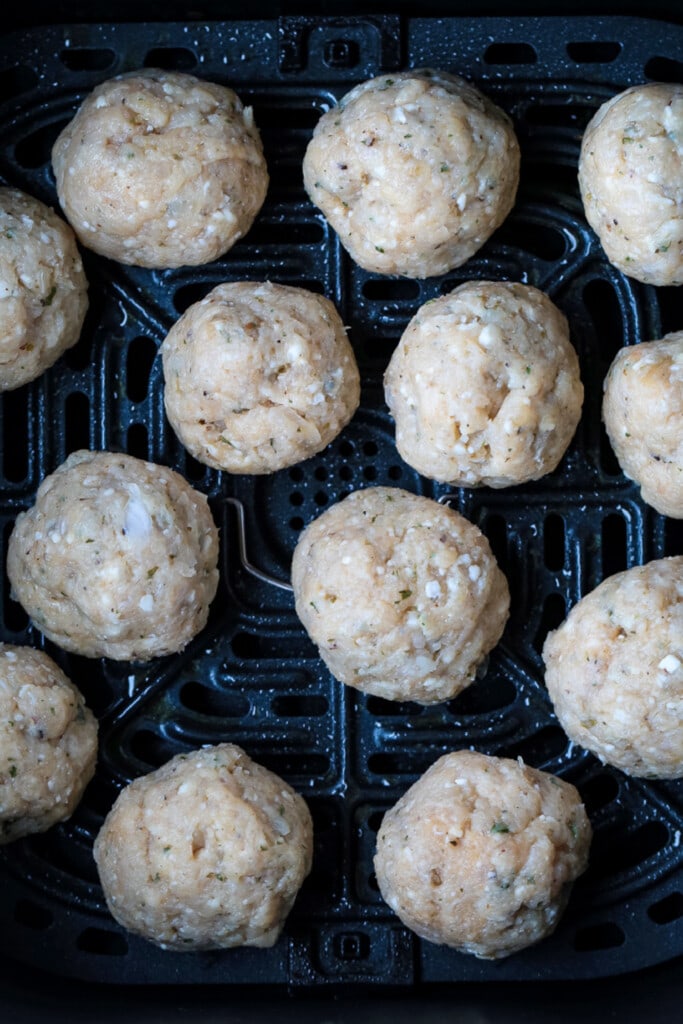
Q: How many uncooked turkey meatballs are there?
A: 13